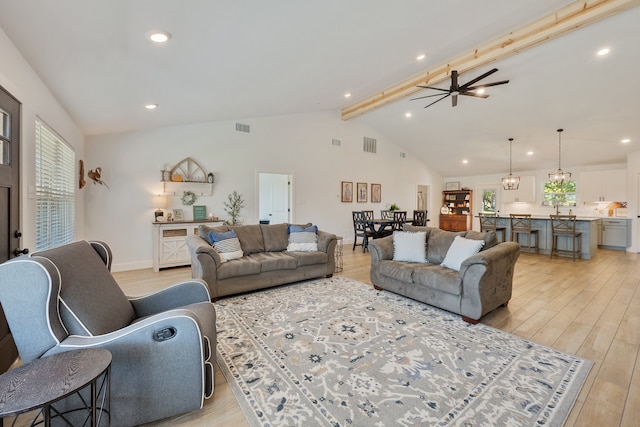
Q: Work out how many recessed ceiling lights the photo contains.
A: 10